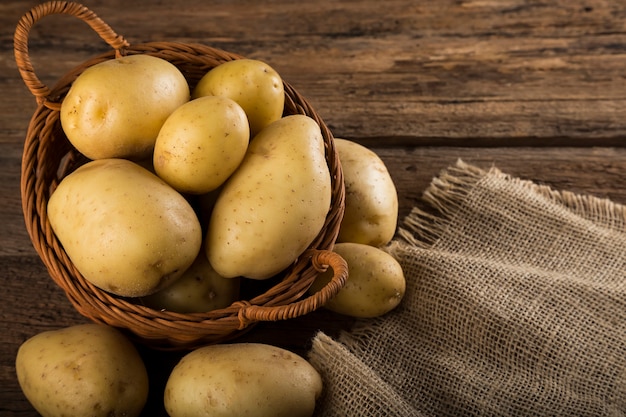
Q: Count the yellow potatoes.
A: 10